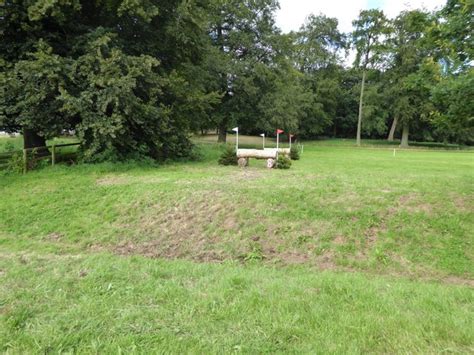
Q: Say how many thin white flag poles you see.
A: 4